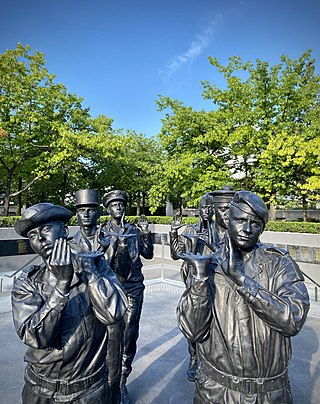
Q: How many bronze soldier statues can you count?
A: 6